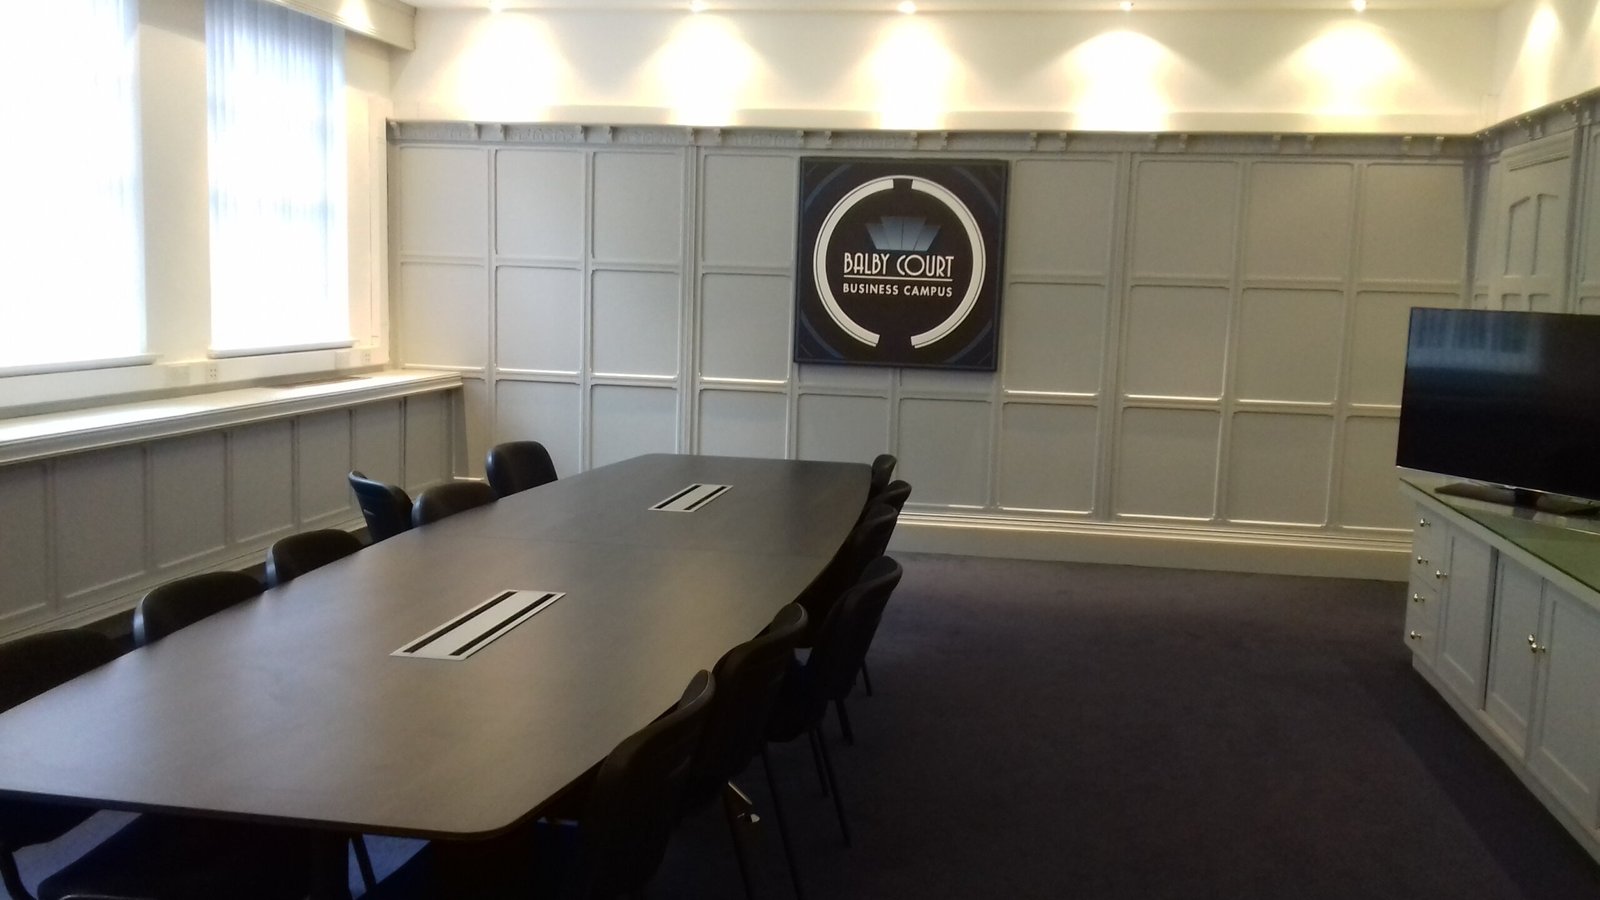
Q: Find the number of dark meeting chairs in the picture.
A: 12